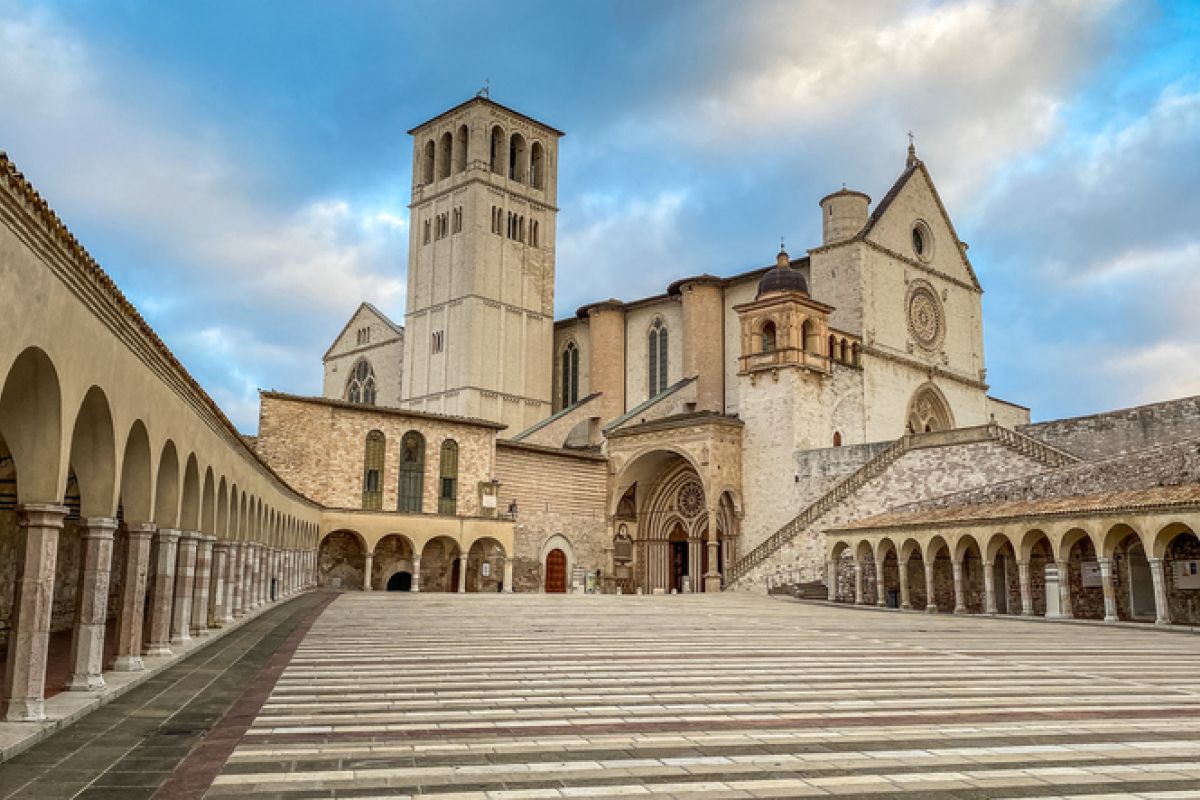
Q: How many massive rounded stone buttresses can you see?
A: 2